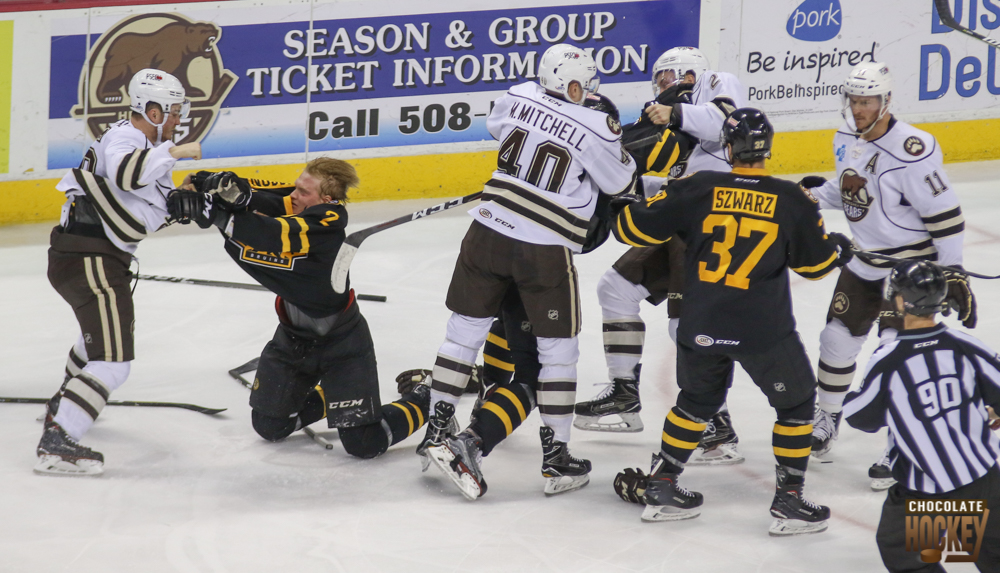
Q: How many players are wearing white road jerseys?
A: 4